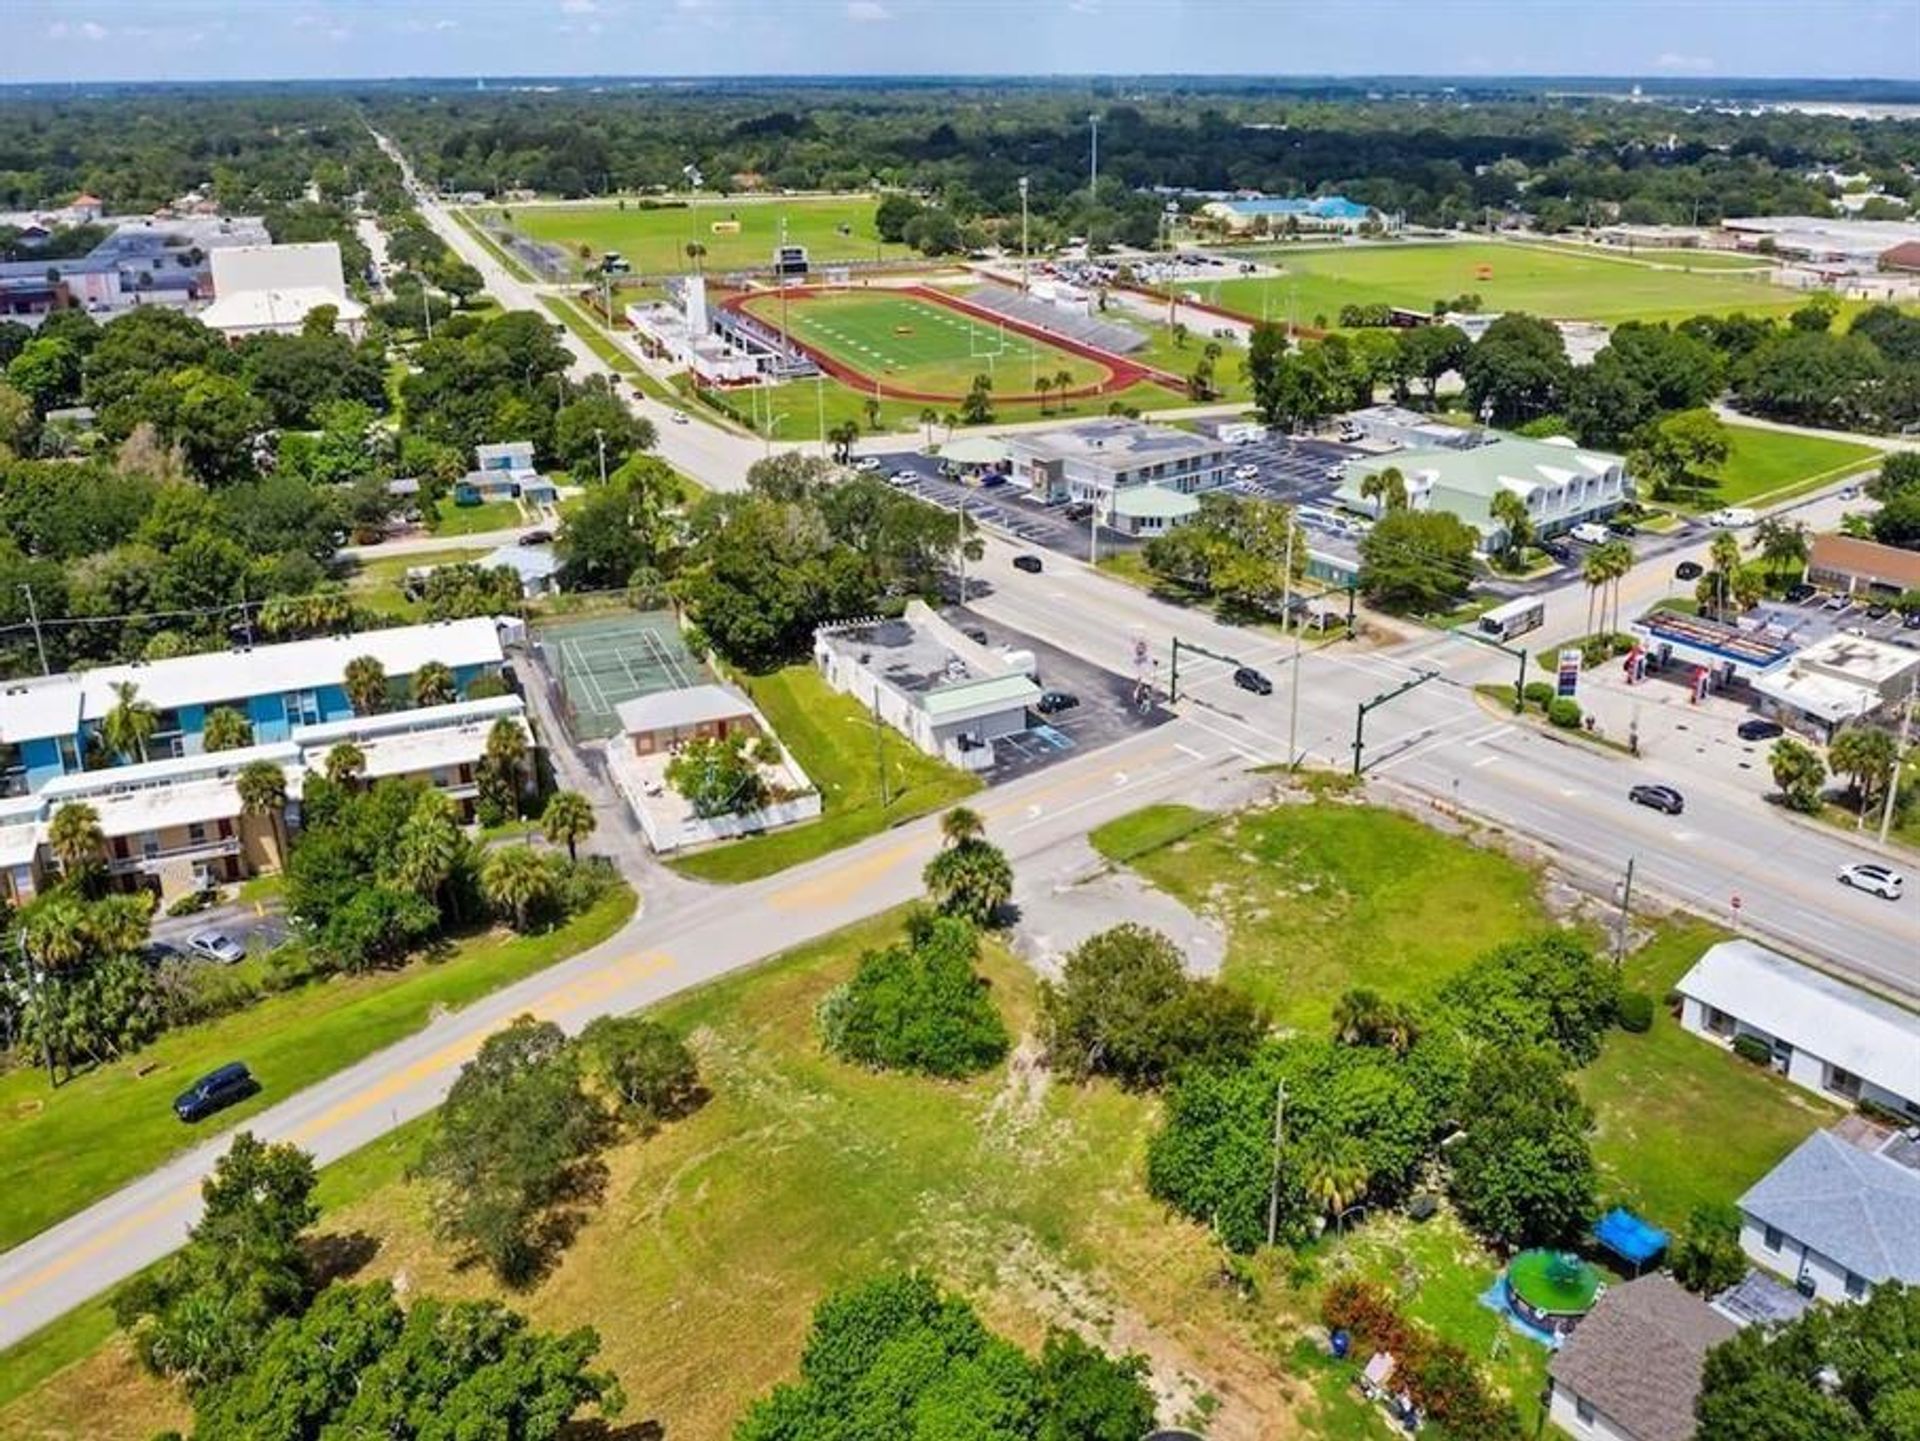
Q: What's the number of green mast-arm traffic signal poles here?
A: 4